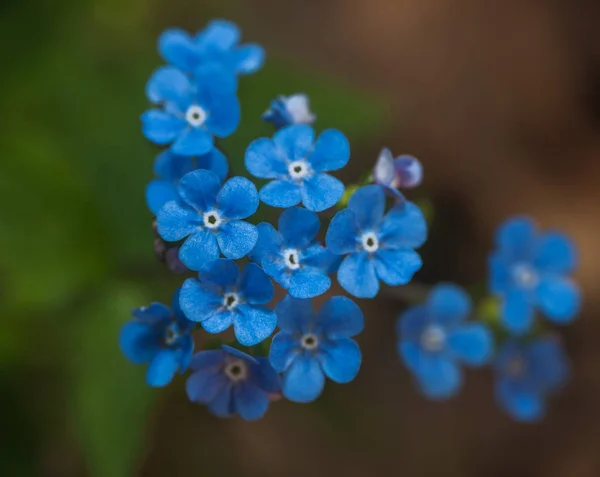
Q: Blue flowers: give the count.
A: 14